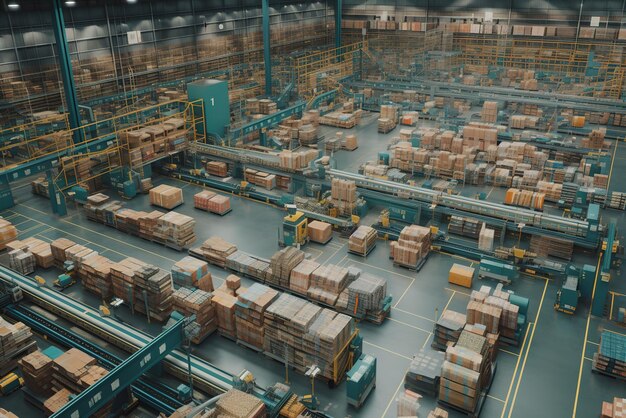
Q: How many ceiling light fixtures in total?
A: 3